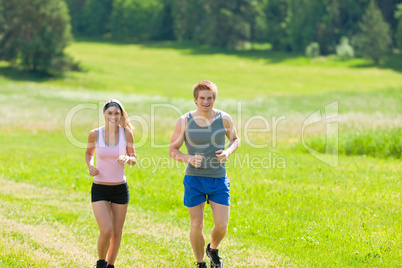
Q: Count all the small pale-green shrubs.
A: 2